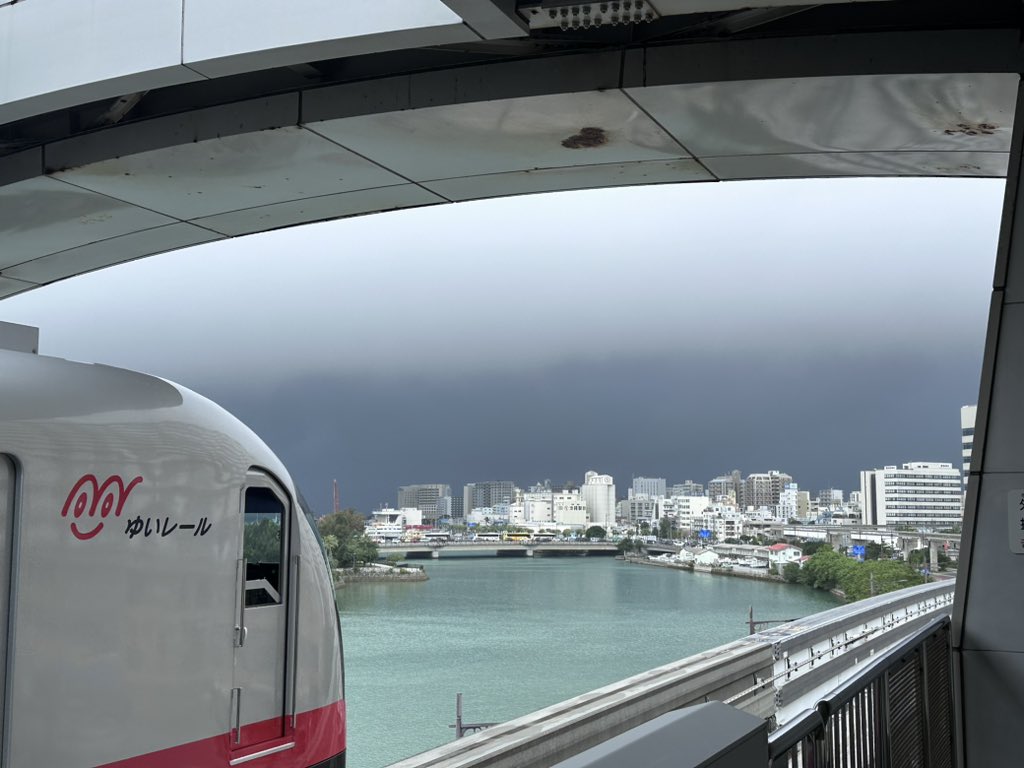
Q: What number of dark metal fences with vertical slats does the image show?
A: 1